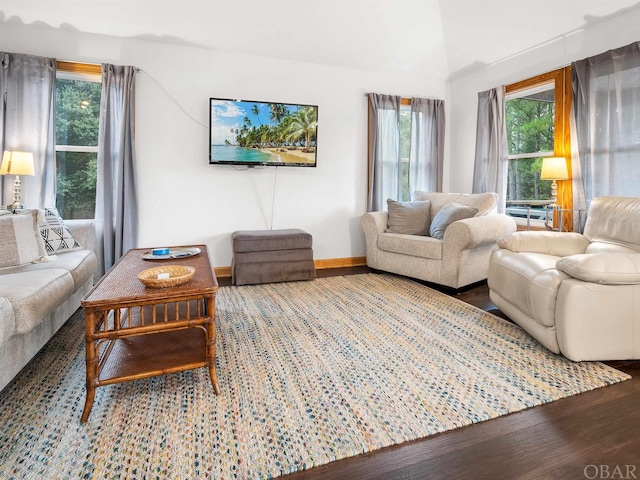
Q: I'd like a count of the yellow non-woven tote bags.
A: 0